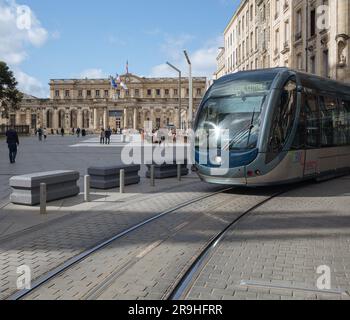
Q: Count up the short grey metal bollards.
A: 5